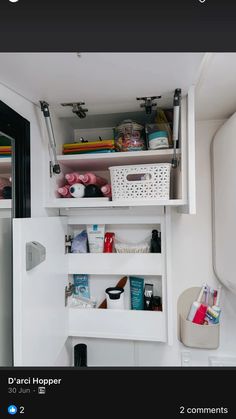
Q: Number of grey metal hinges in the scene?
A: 4